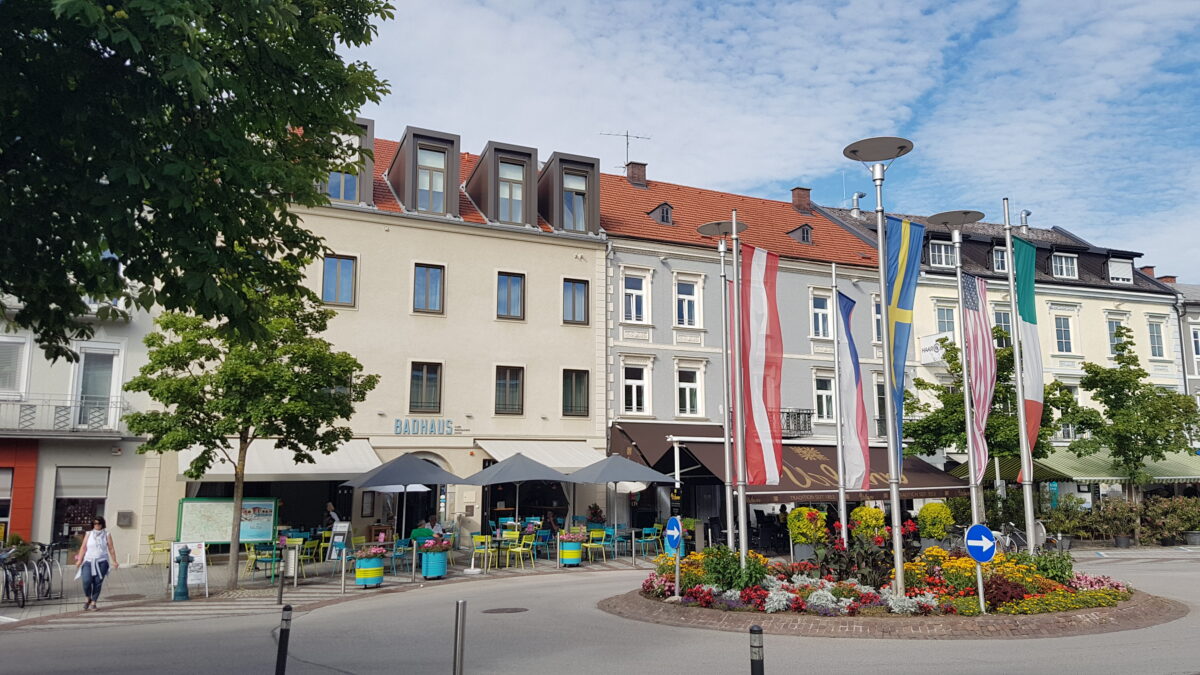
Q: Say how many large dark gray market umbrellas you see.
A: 3